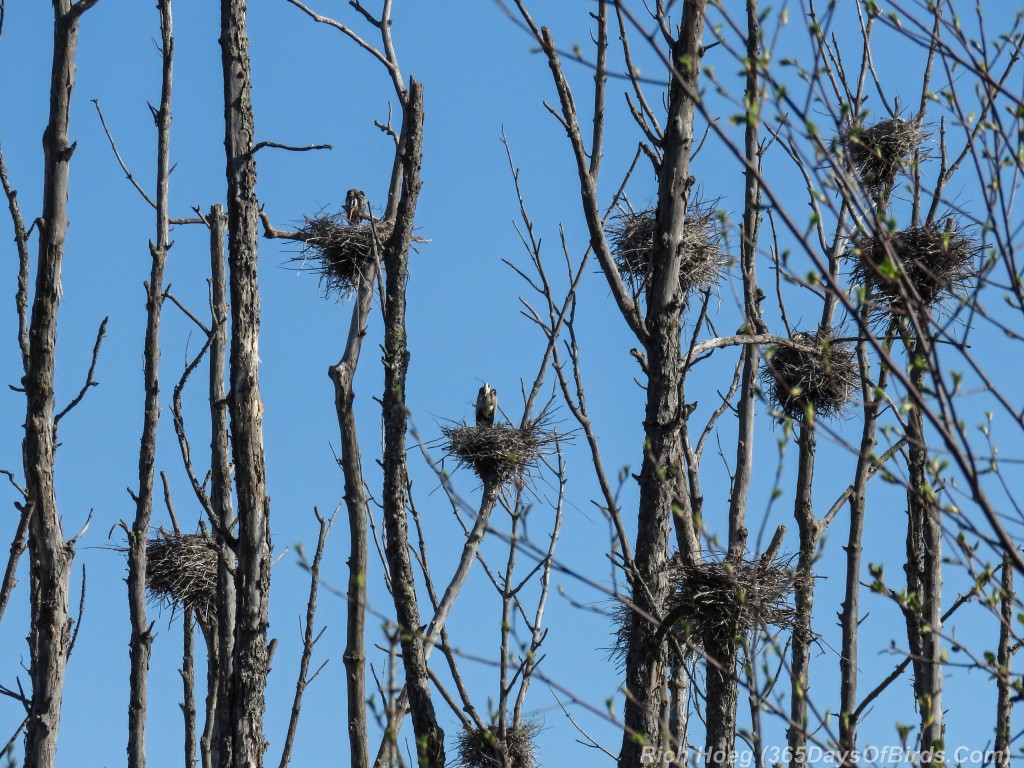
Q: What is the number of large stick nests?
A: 9